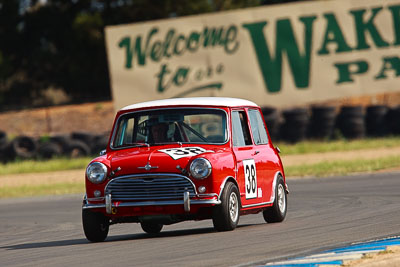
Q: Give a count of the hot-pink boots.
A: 0